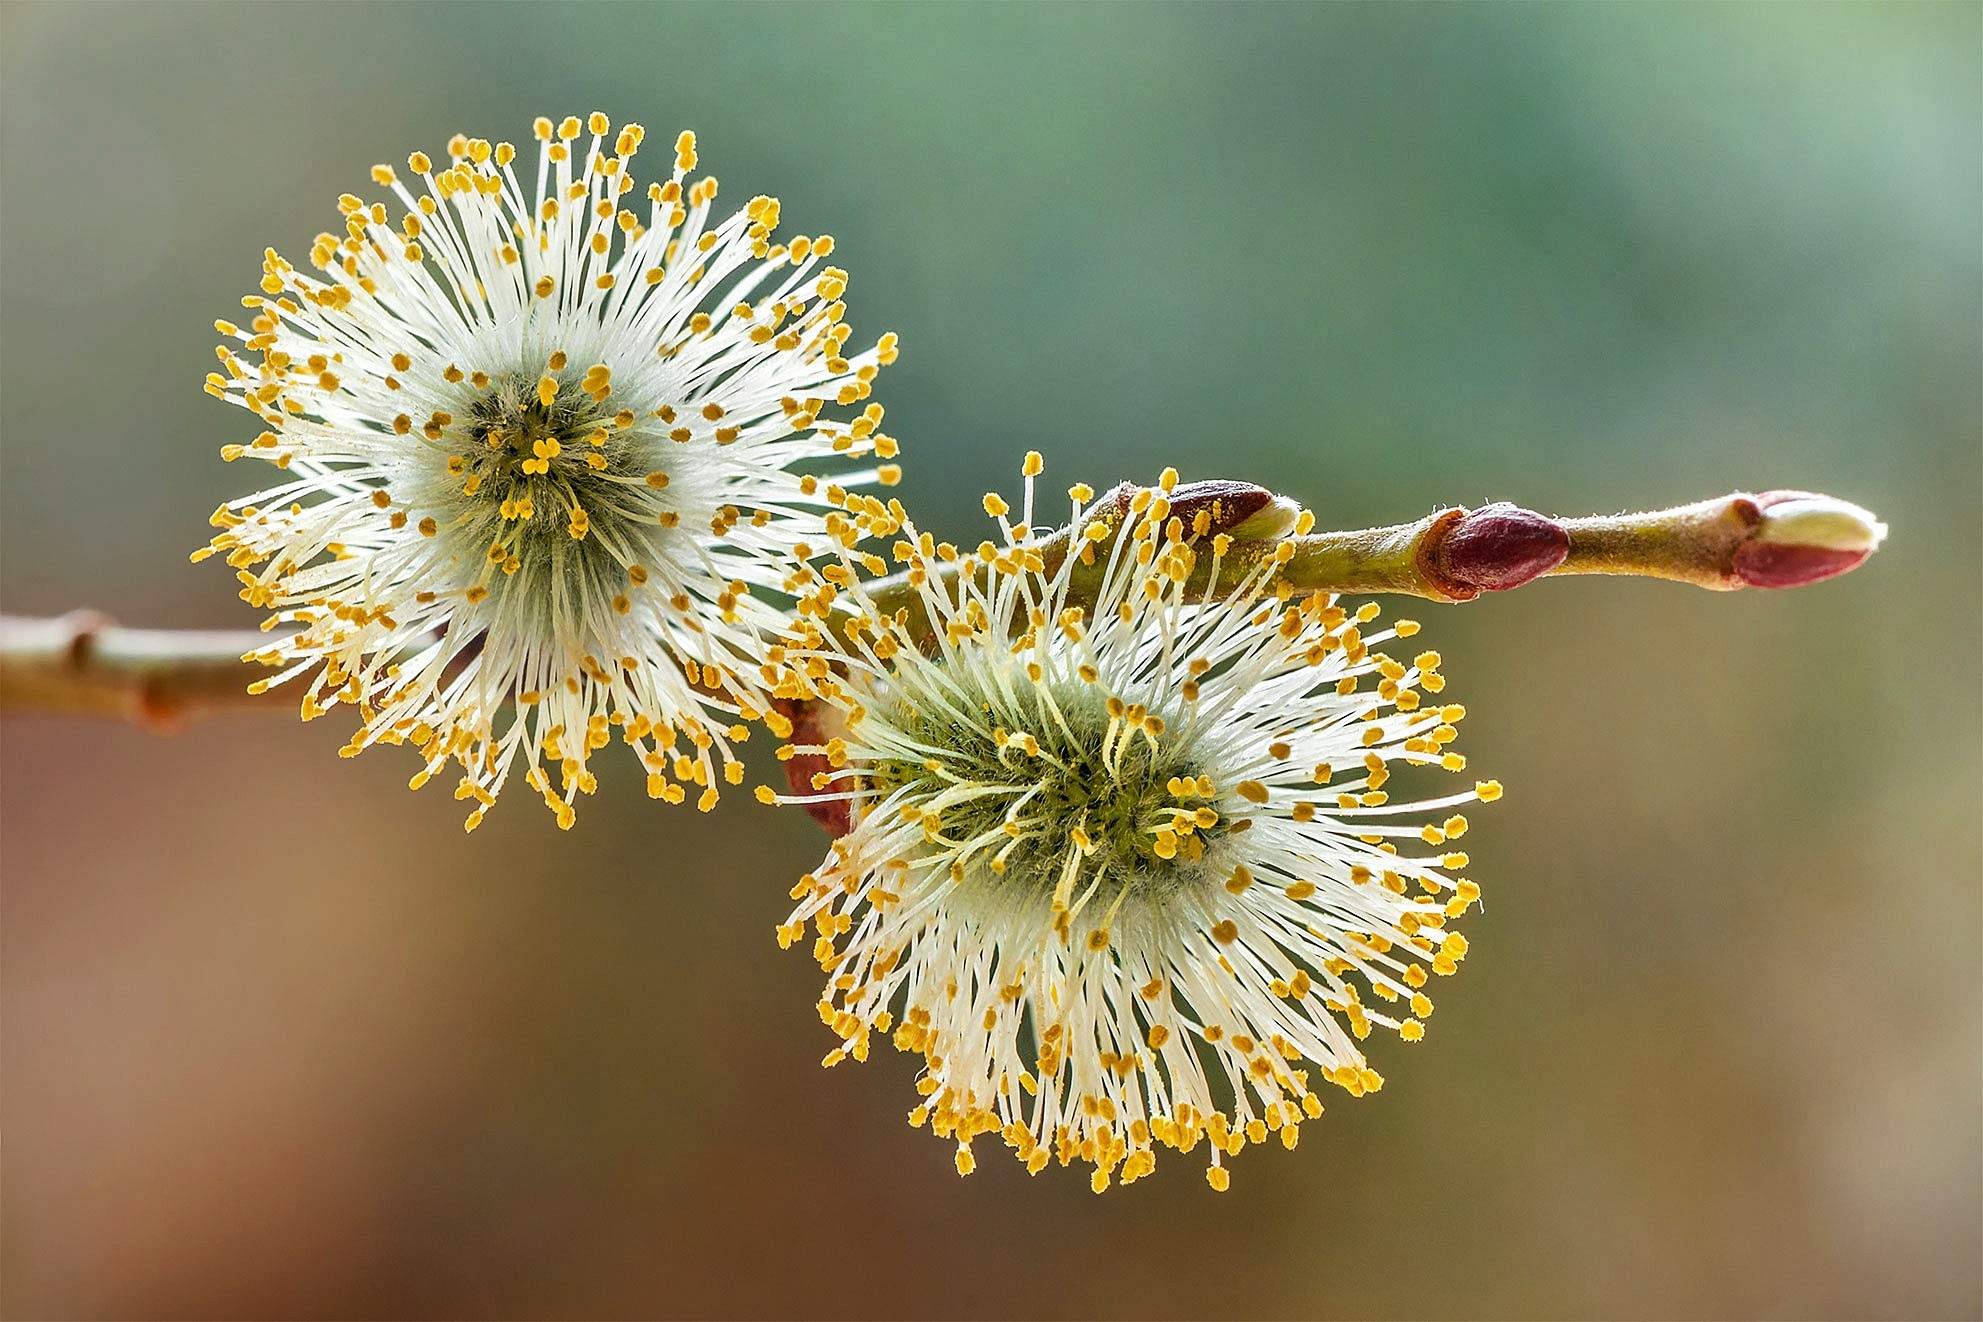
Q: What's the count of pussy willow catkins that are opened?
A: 2